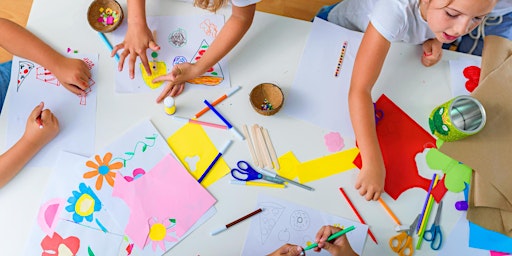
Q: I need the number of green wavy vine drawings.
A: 1